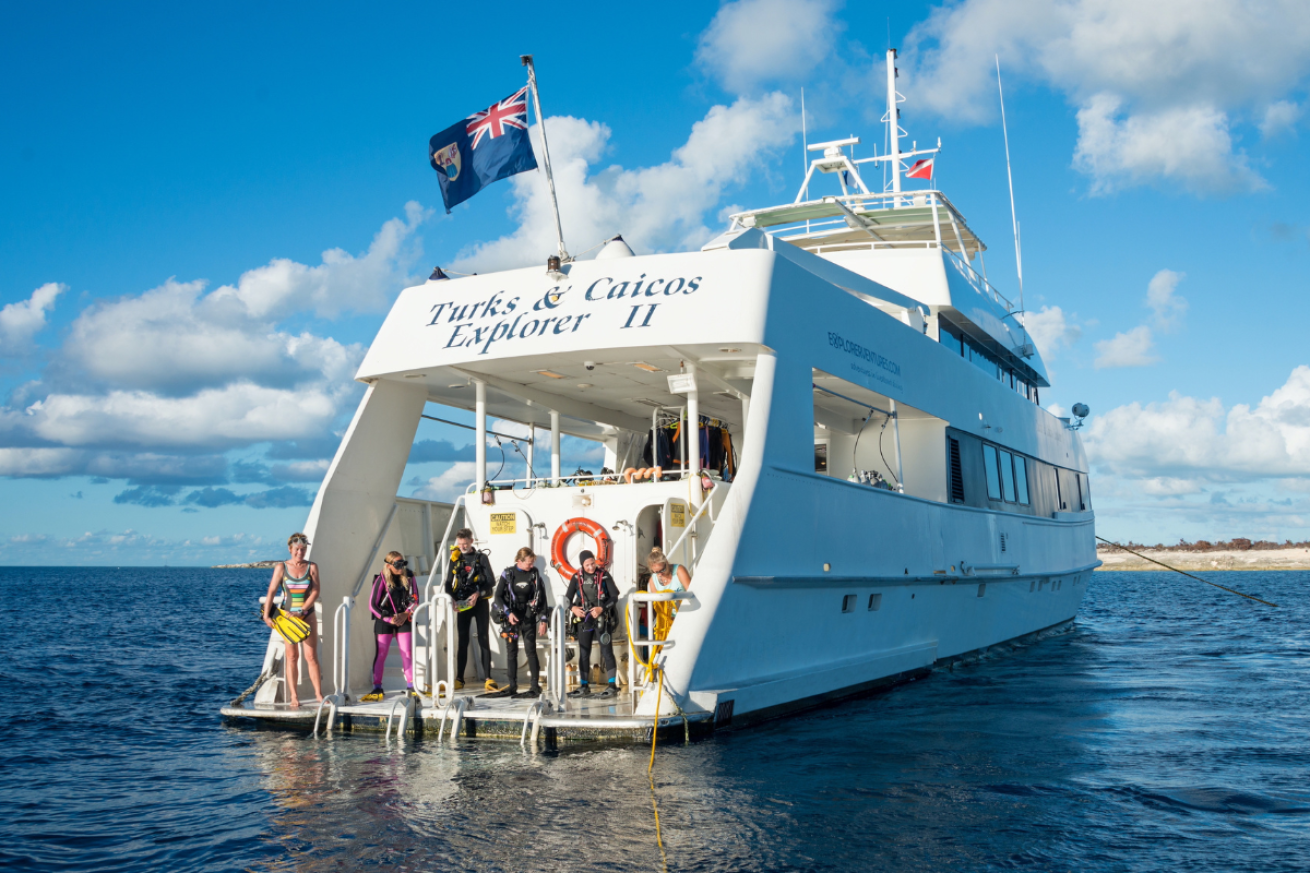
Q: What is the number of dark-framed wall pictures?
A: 0